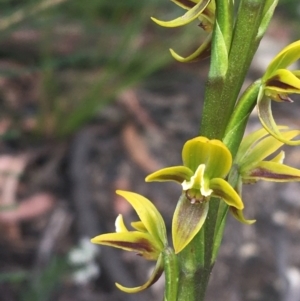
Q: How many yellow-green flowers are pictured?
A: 5